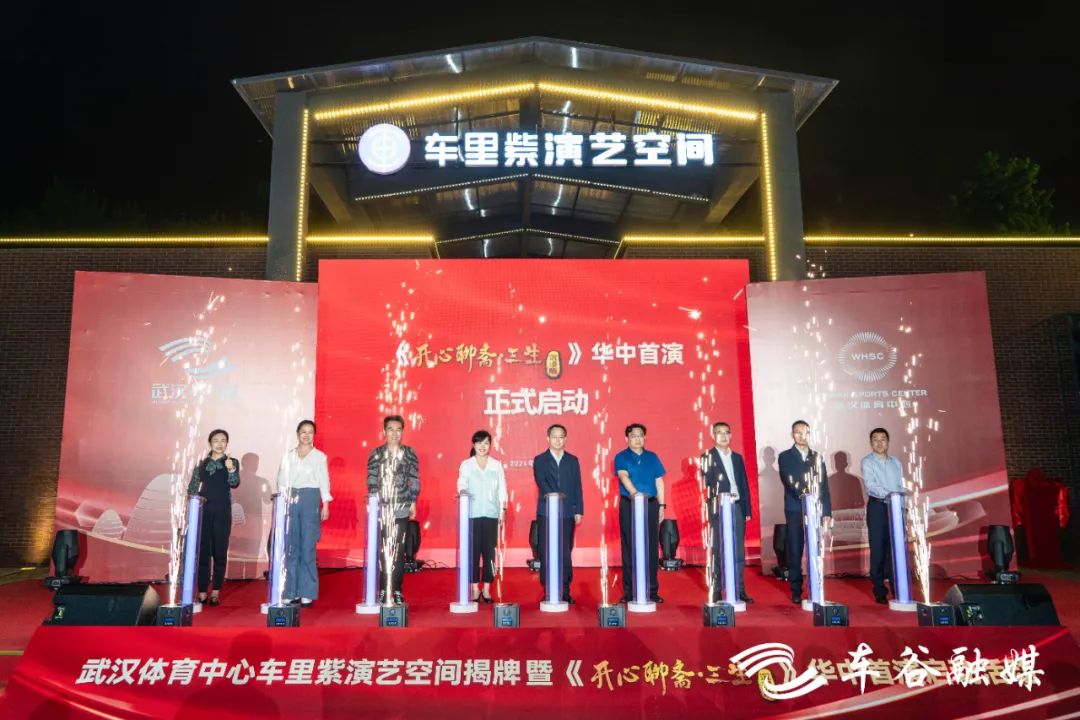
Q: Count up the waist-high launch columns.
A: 9